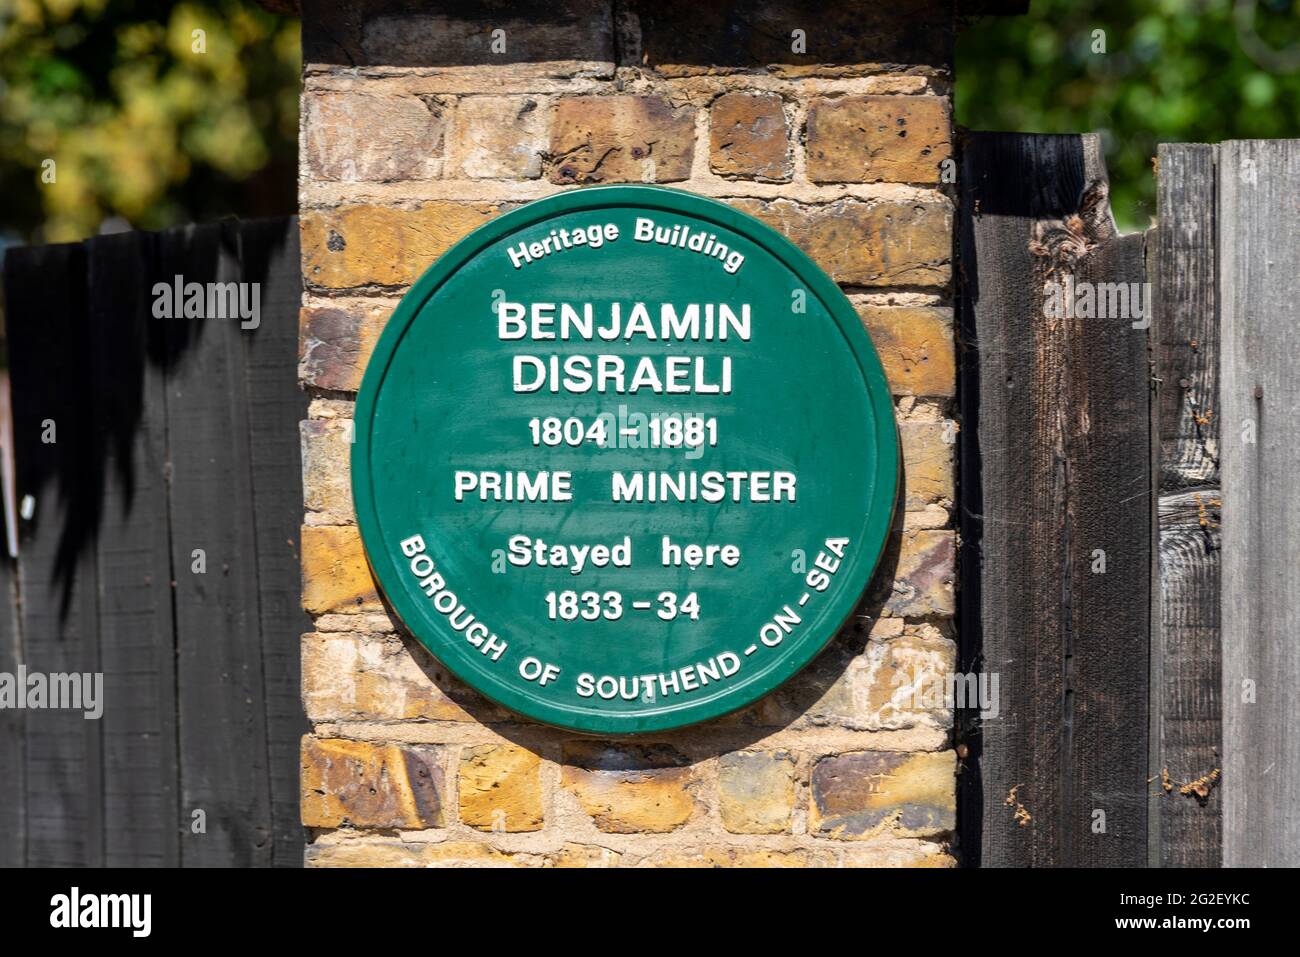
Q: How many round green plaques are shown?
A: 1